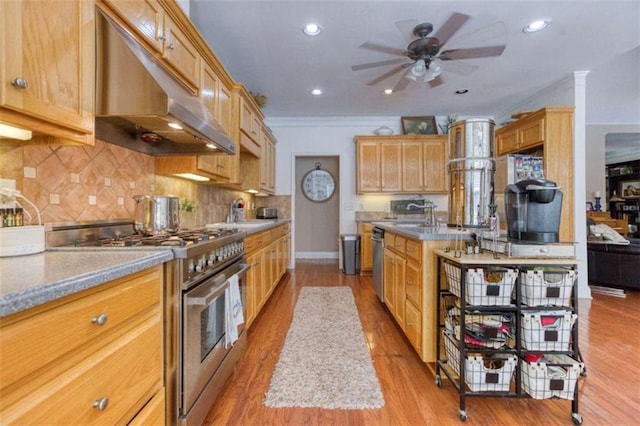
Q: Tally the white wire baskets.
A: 6